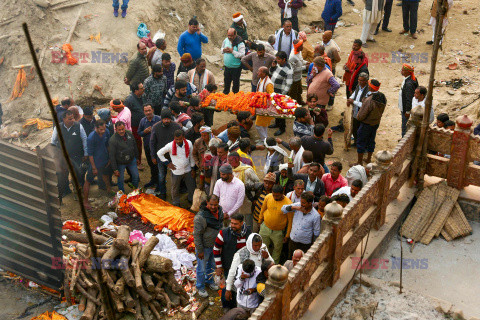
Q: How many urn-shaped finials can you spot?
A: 5